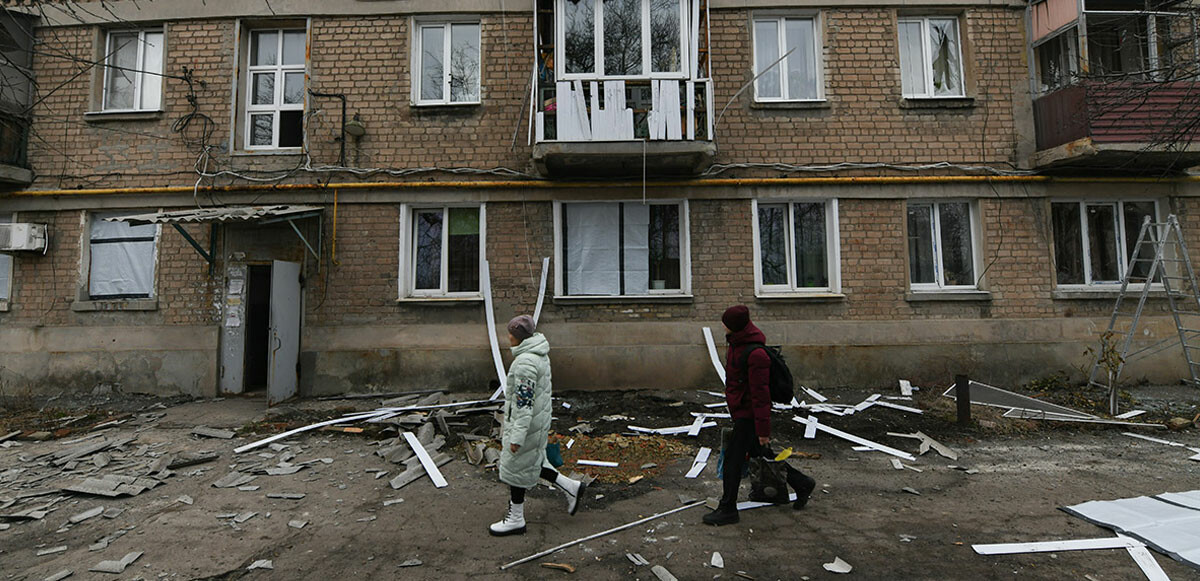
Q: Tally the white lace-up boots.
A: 2